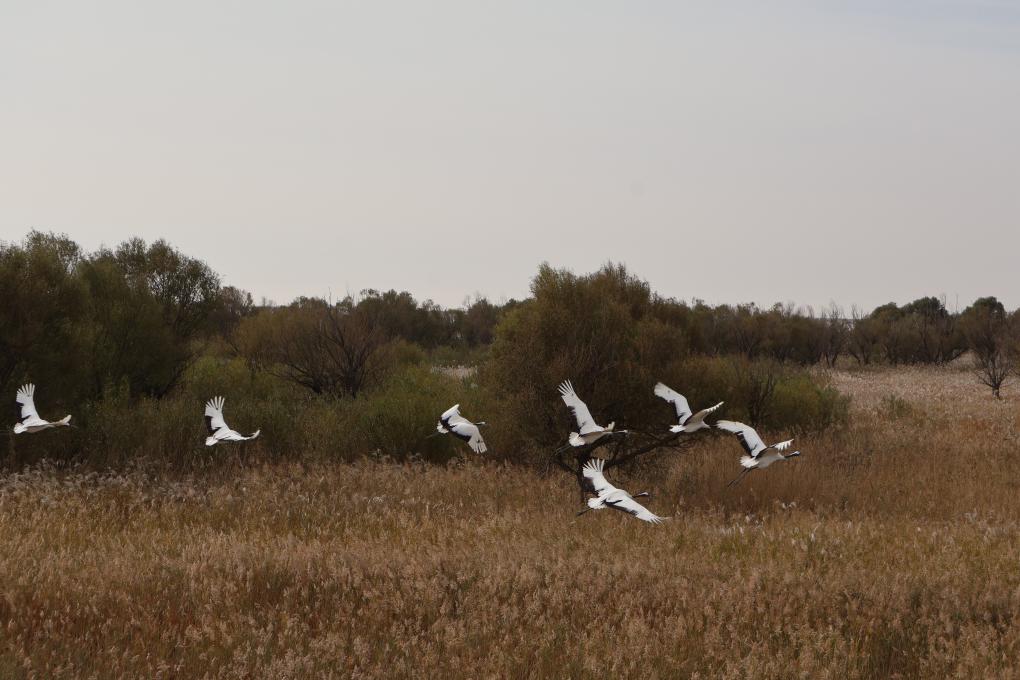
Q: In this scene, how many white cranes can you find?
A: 7